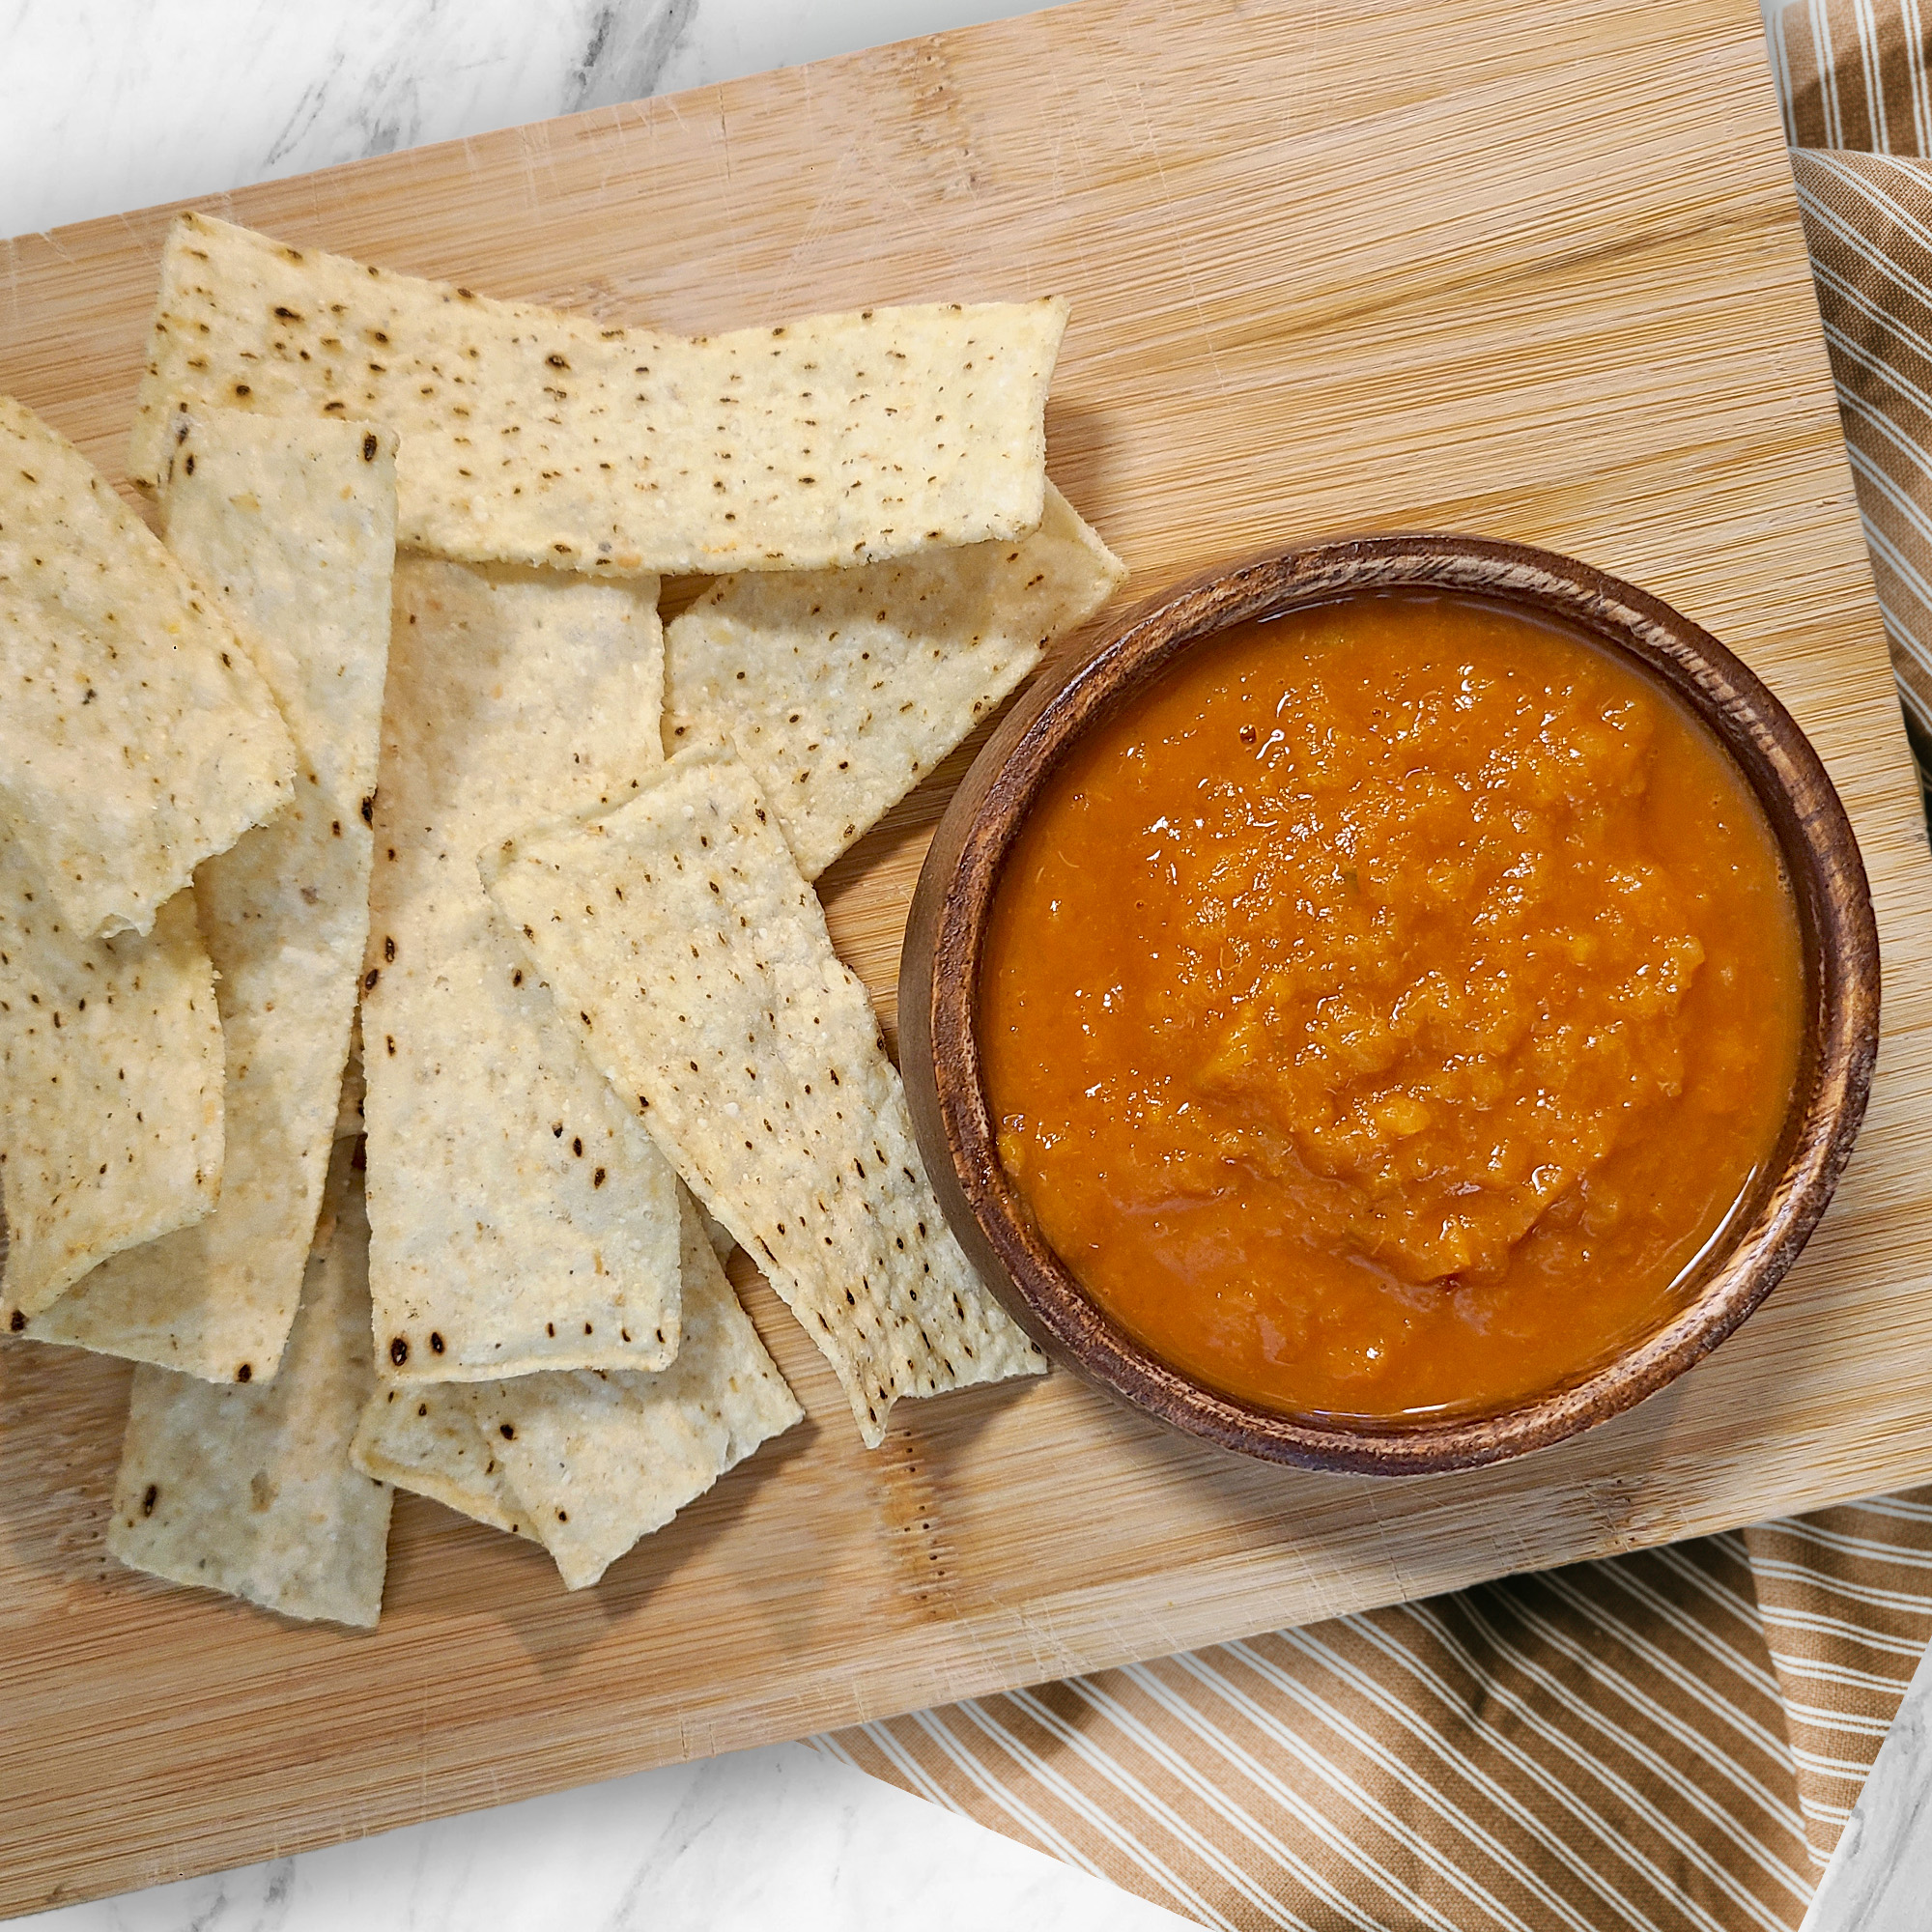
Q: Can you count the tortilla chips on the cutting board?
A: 10